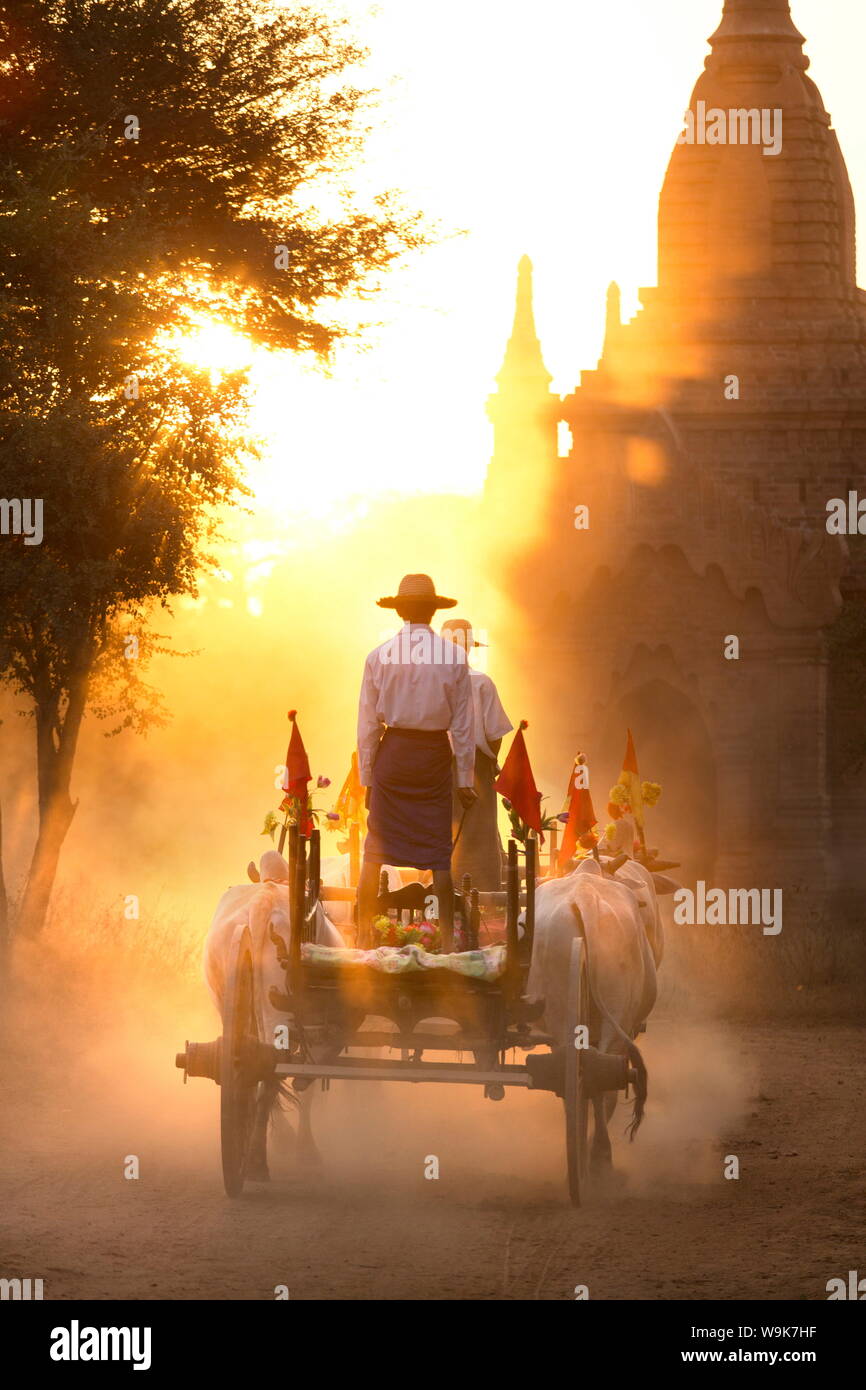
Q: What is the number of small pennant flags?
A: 5